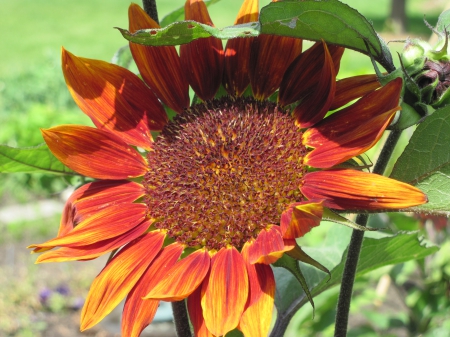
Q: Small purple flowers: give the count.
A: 3